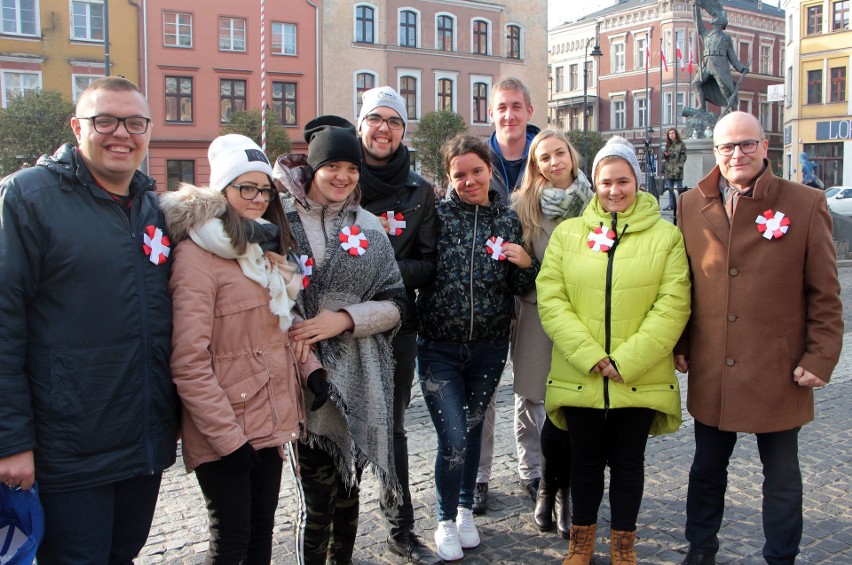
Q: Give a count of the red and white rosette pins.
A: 7